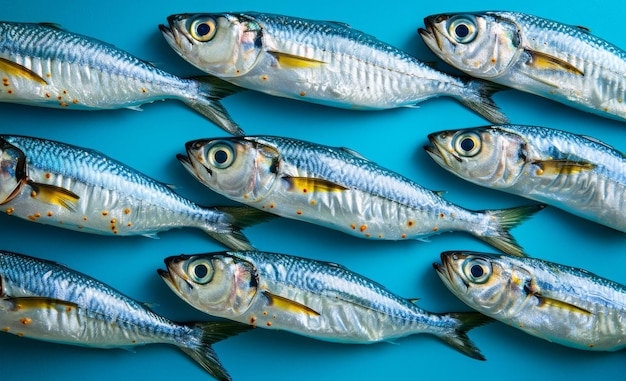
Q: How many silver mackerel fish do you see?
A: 9